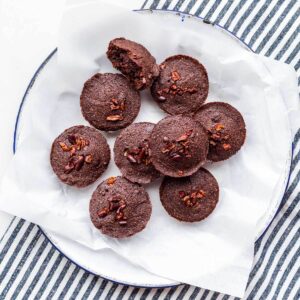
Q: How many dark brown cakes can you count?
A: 9